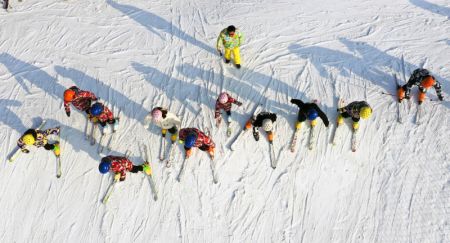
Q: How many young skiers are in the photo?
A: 11